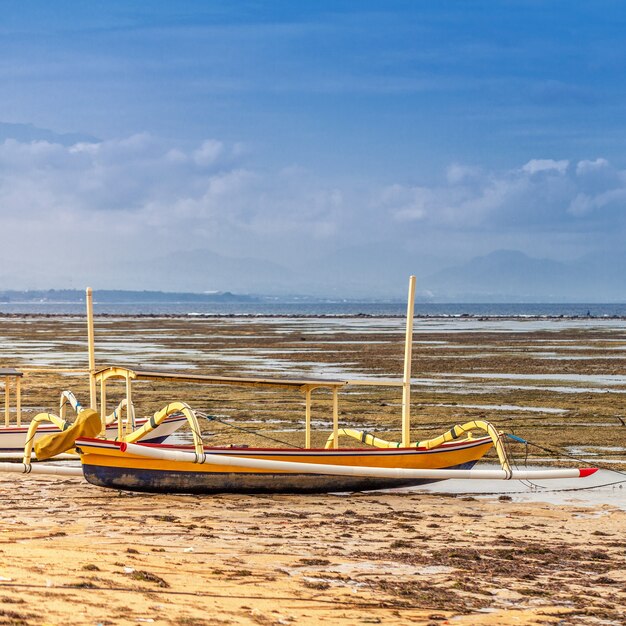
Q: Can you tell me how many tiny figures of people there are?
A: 1